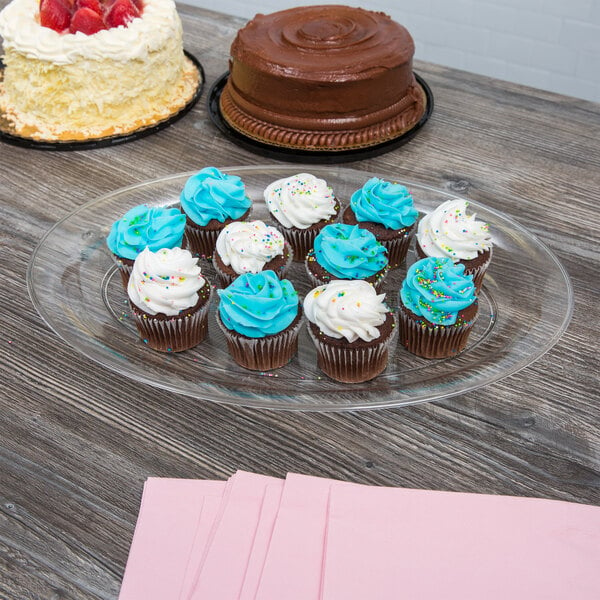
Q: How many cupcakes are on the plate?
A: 11